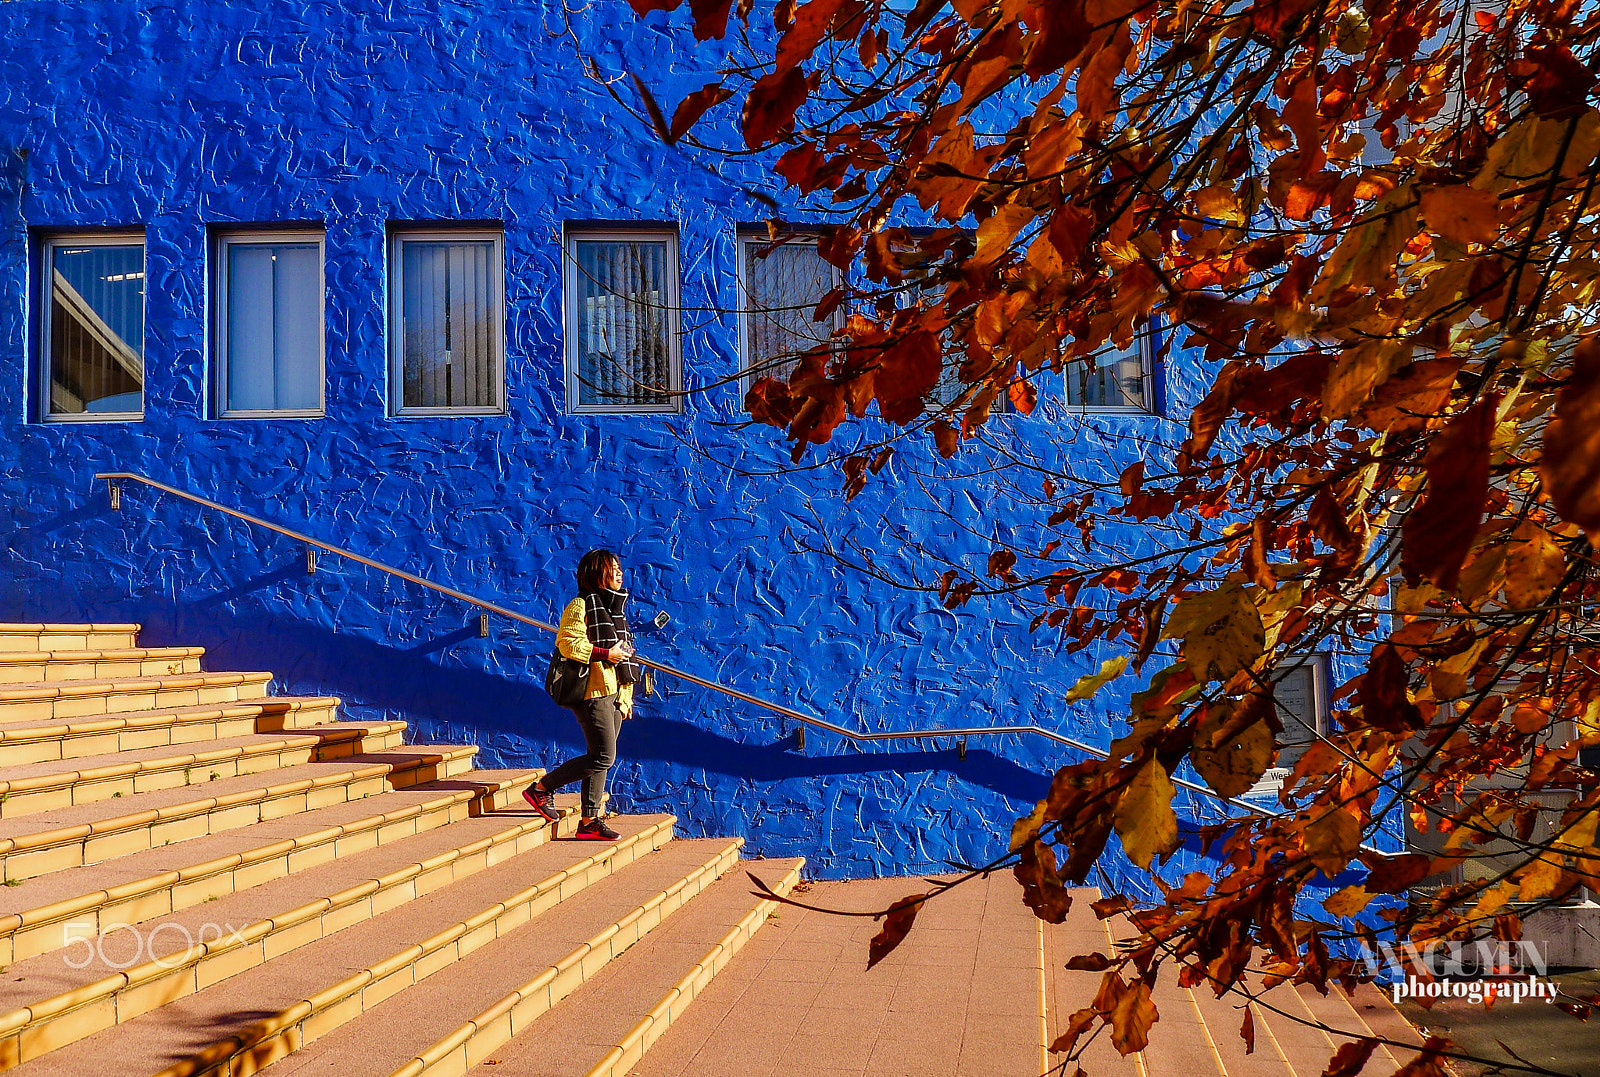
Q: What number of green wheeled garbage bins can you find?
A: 0